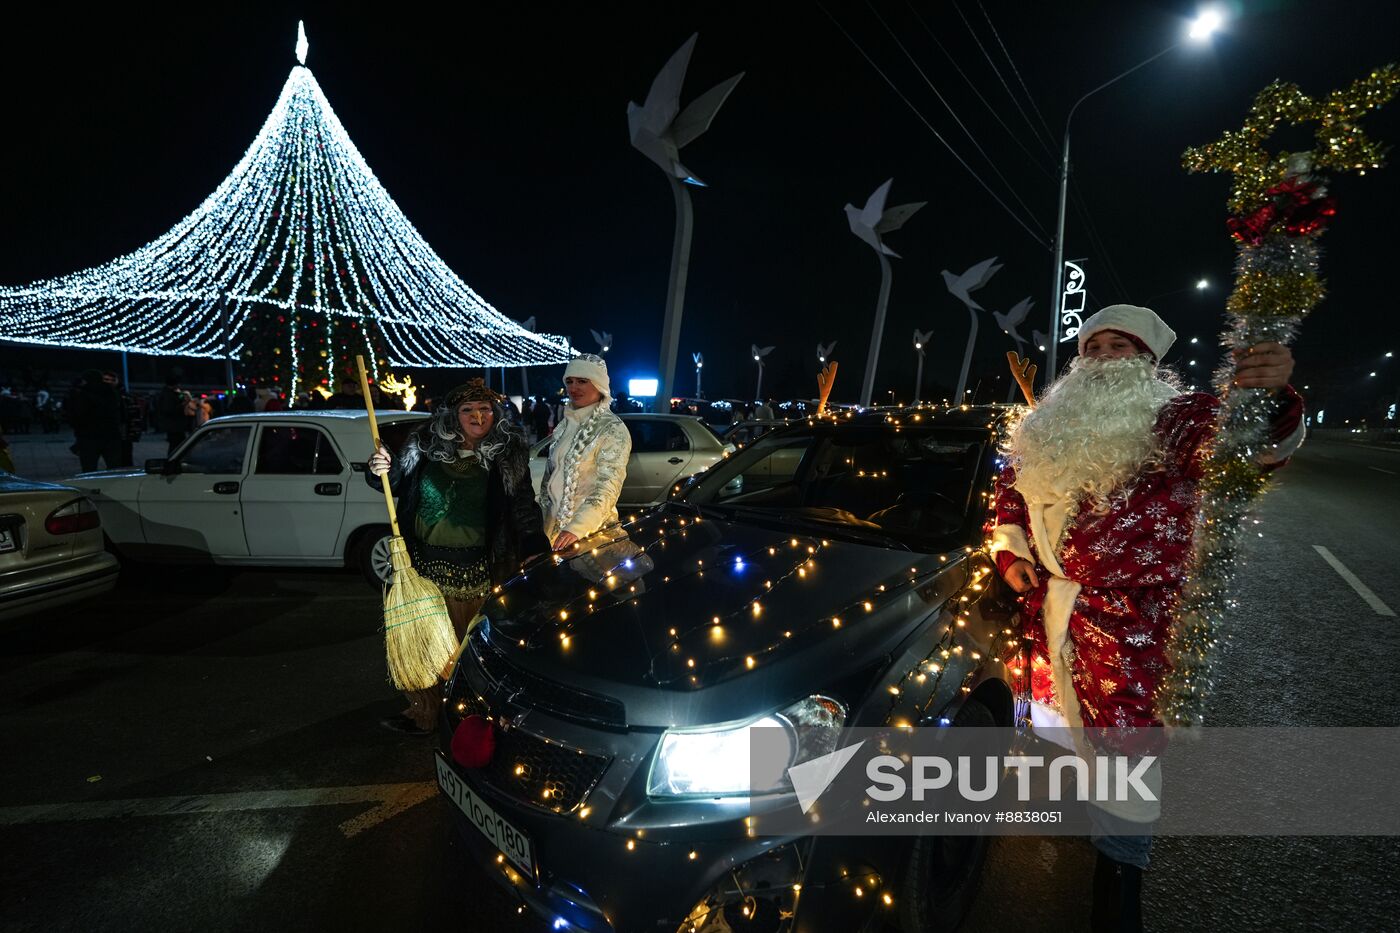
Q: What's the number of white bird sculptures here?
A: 11